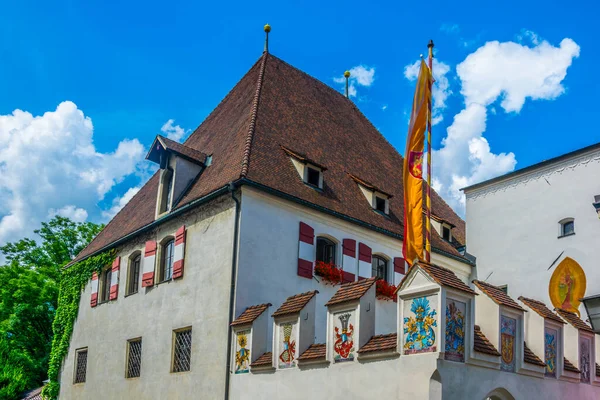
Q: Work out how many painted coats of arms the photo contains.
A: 8